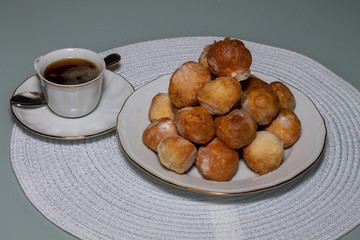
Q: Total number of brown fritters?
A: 15